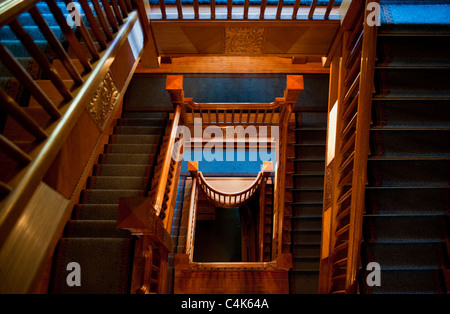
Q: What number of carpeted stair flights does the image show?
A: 4